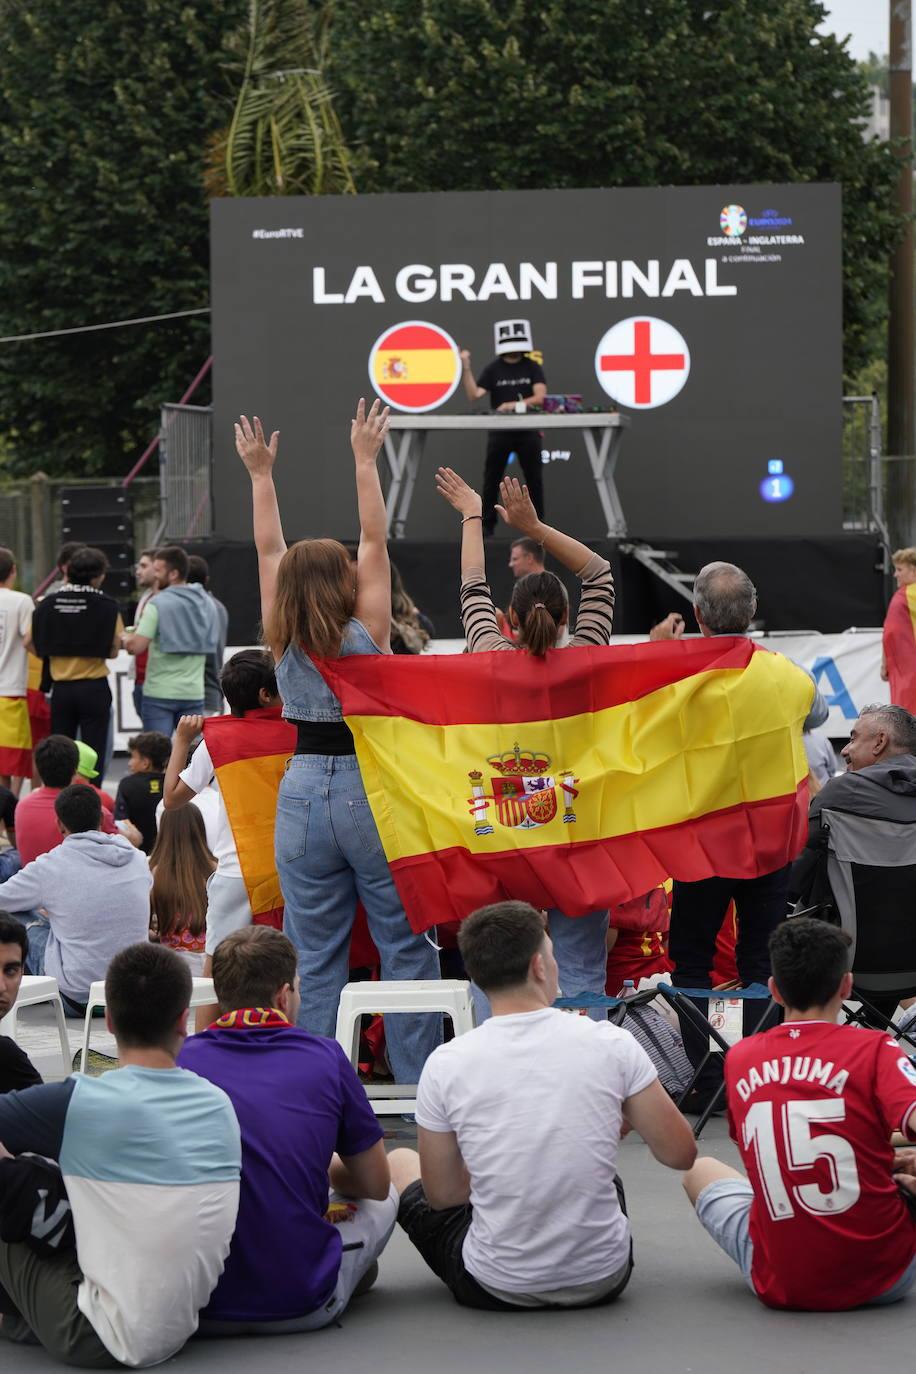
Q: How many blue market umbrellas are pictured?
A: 0